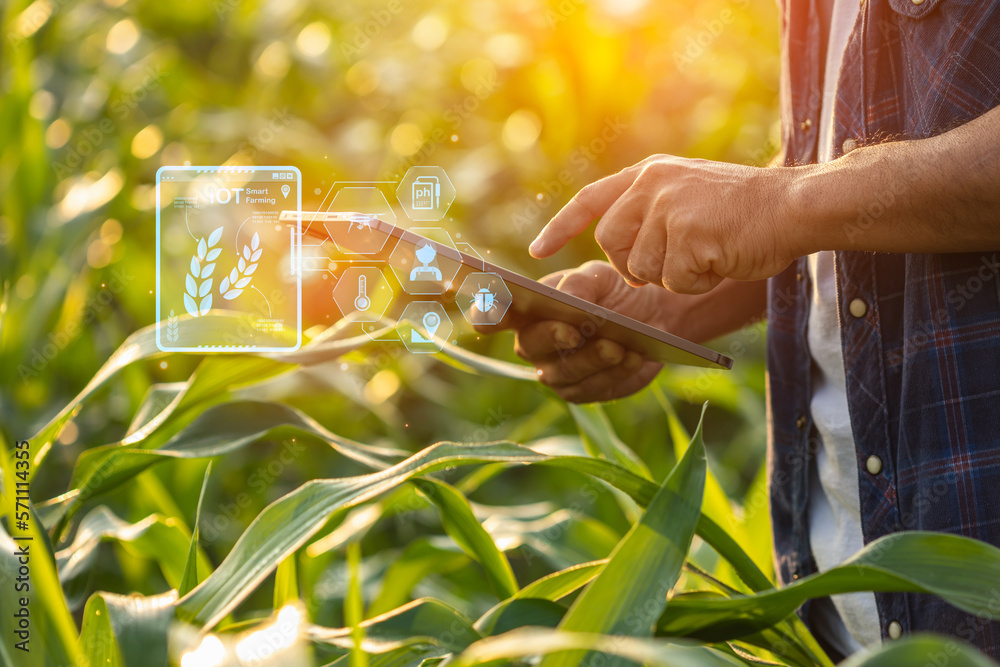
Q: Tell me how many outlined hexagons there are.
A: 6